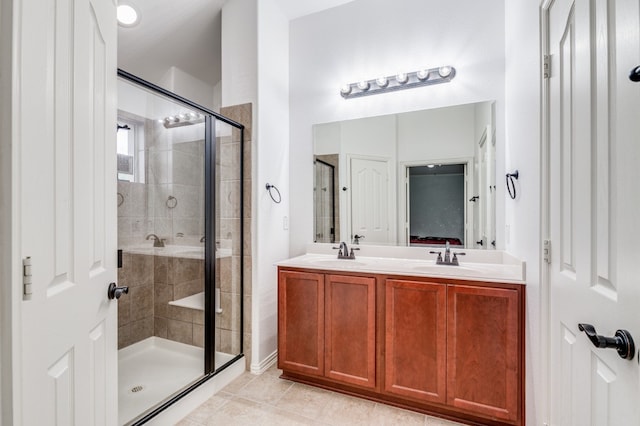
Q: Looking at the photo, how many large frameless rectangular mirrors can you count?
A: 1